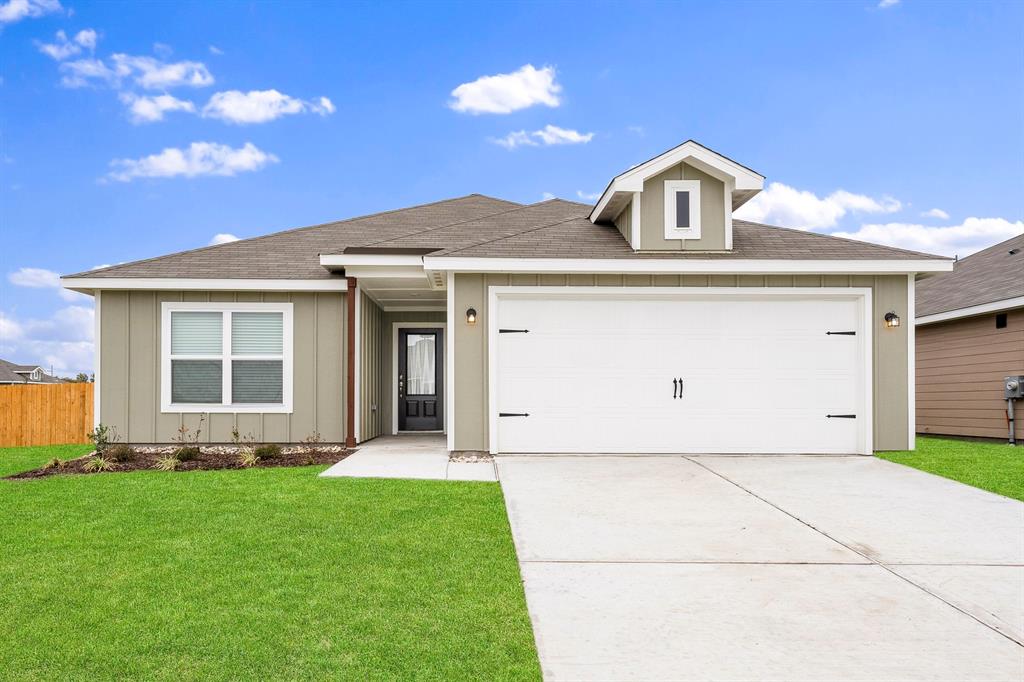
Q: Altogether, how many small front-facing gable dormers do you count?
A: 1